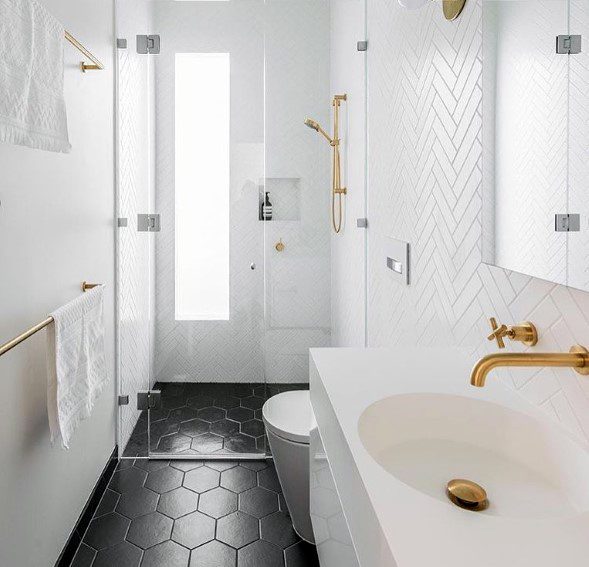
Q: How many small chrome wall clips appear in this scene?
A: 5